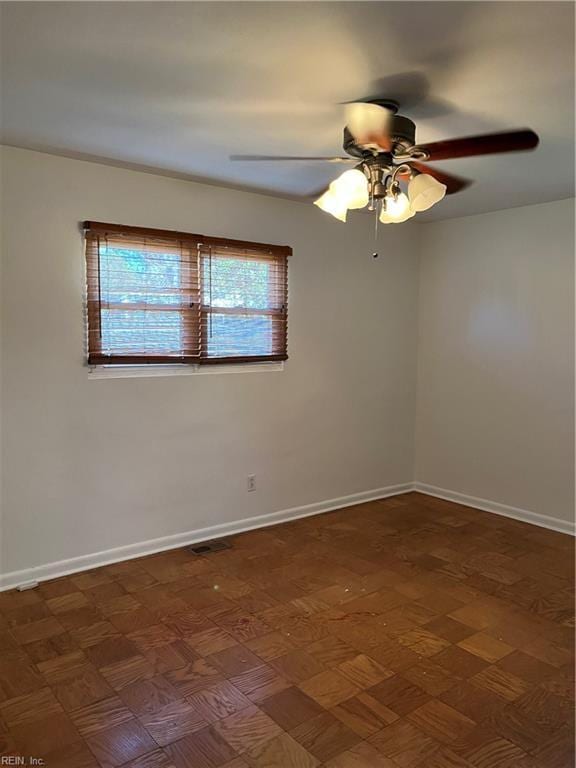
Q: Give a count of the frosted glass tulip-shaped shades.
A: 4